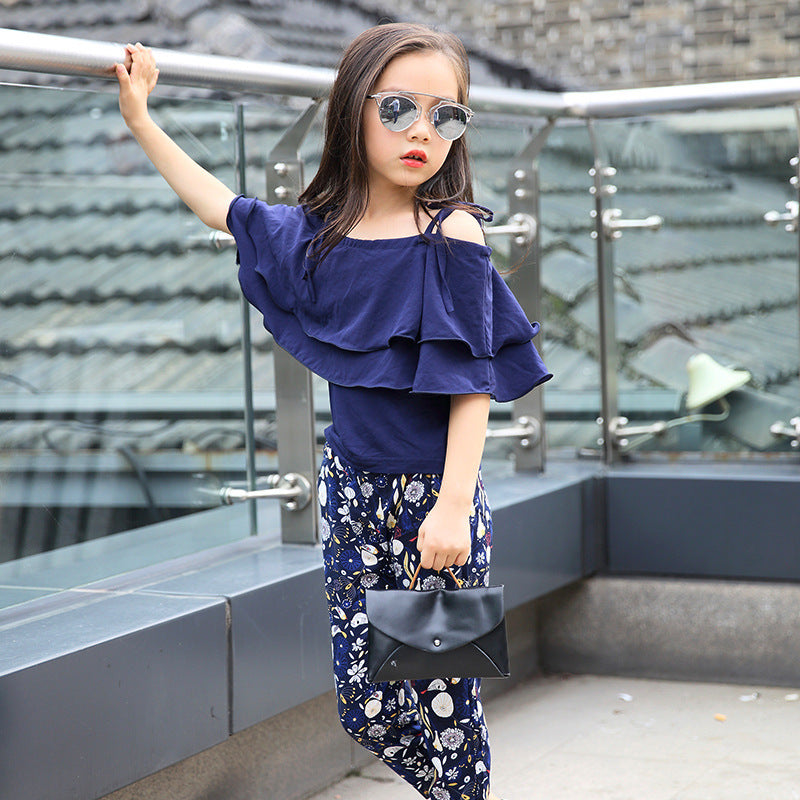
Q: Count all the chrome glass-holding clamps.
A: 8